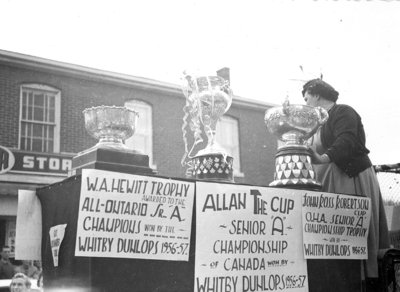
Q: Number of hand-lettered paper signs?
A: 3